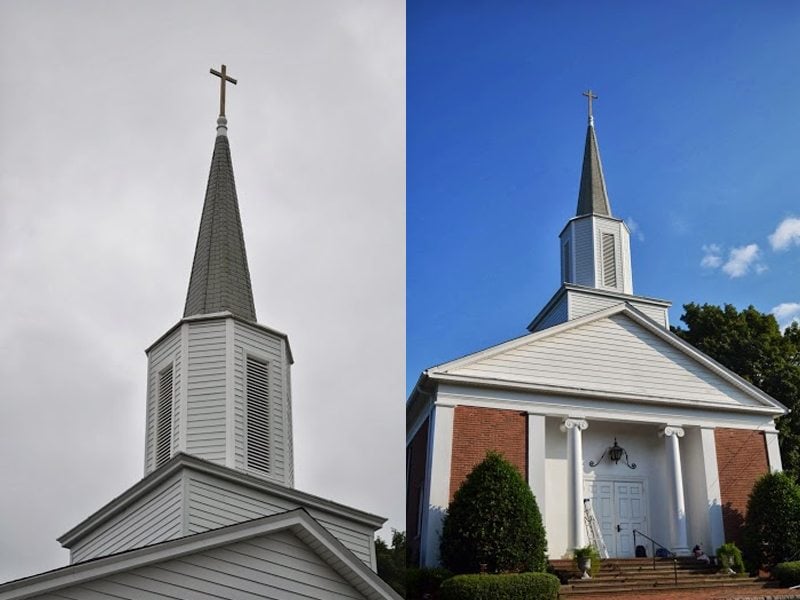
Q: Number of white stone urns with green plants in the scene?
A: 2